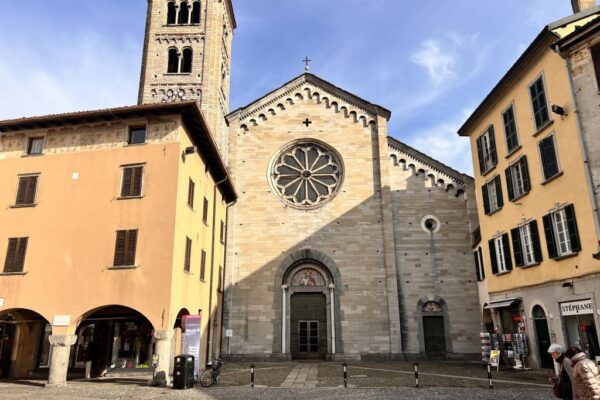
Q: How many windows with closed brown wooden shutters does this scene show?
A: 10